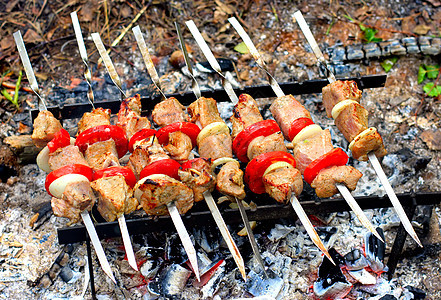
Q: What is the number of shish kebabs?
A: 8